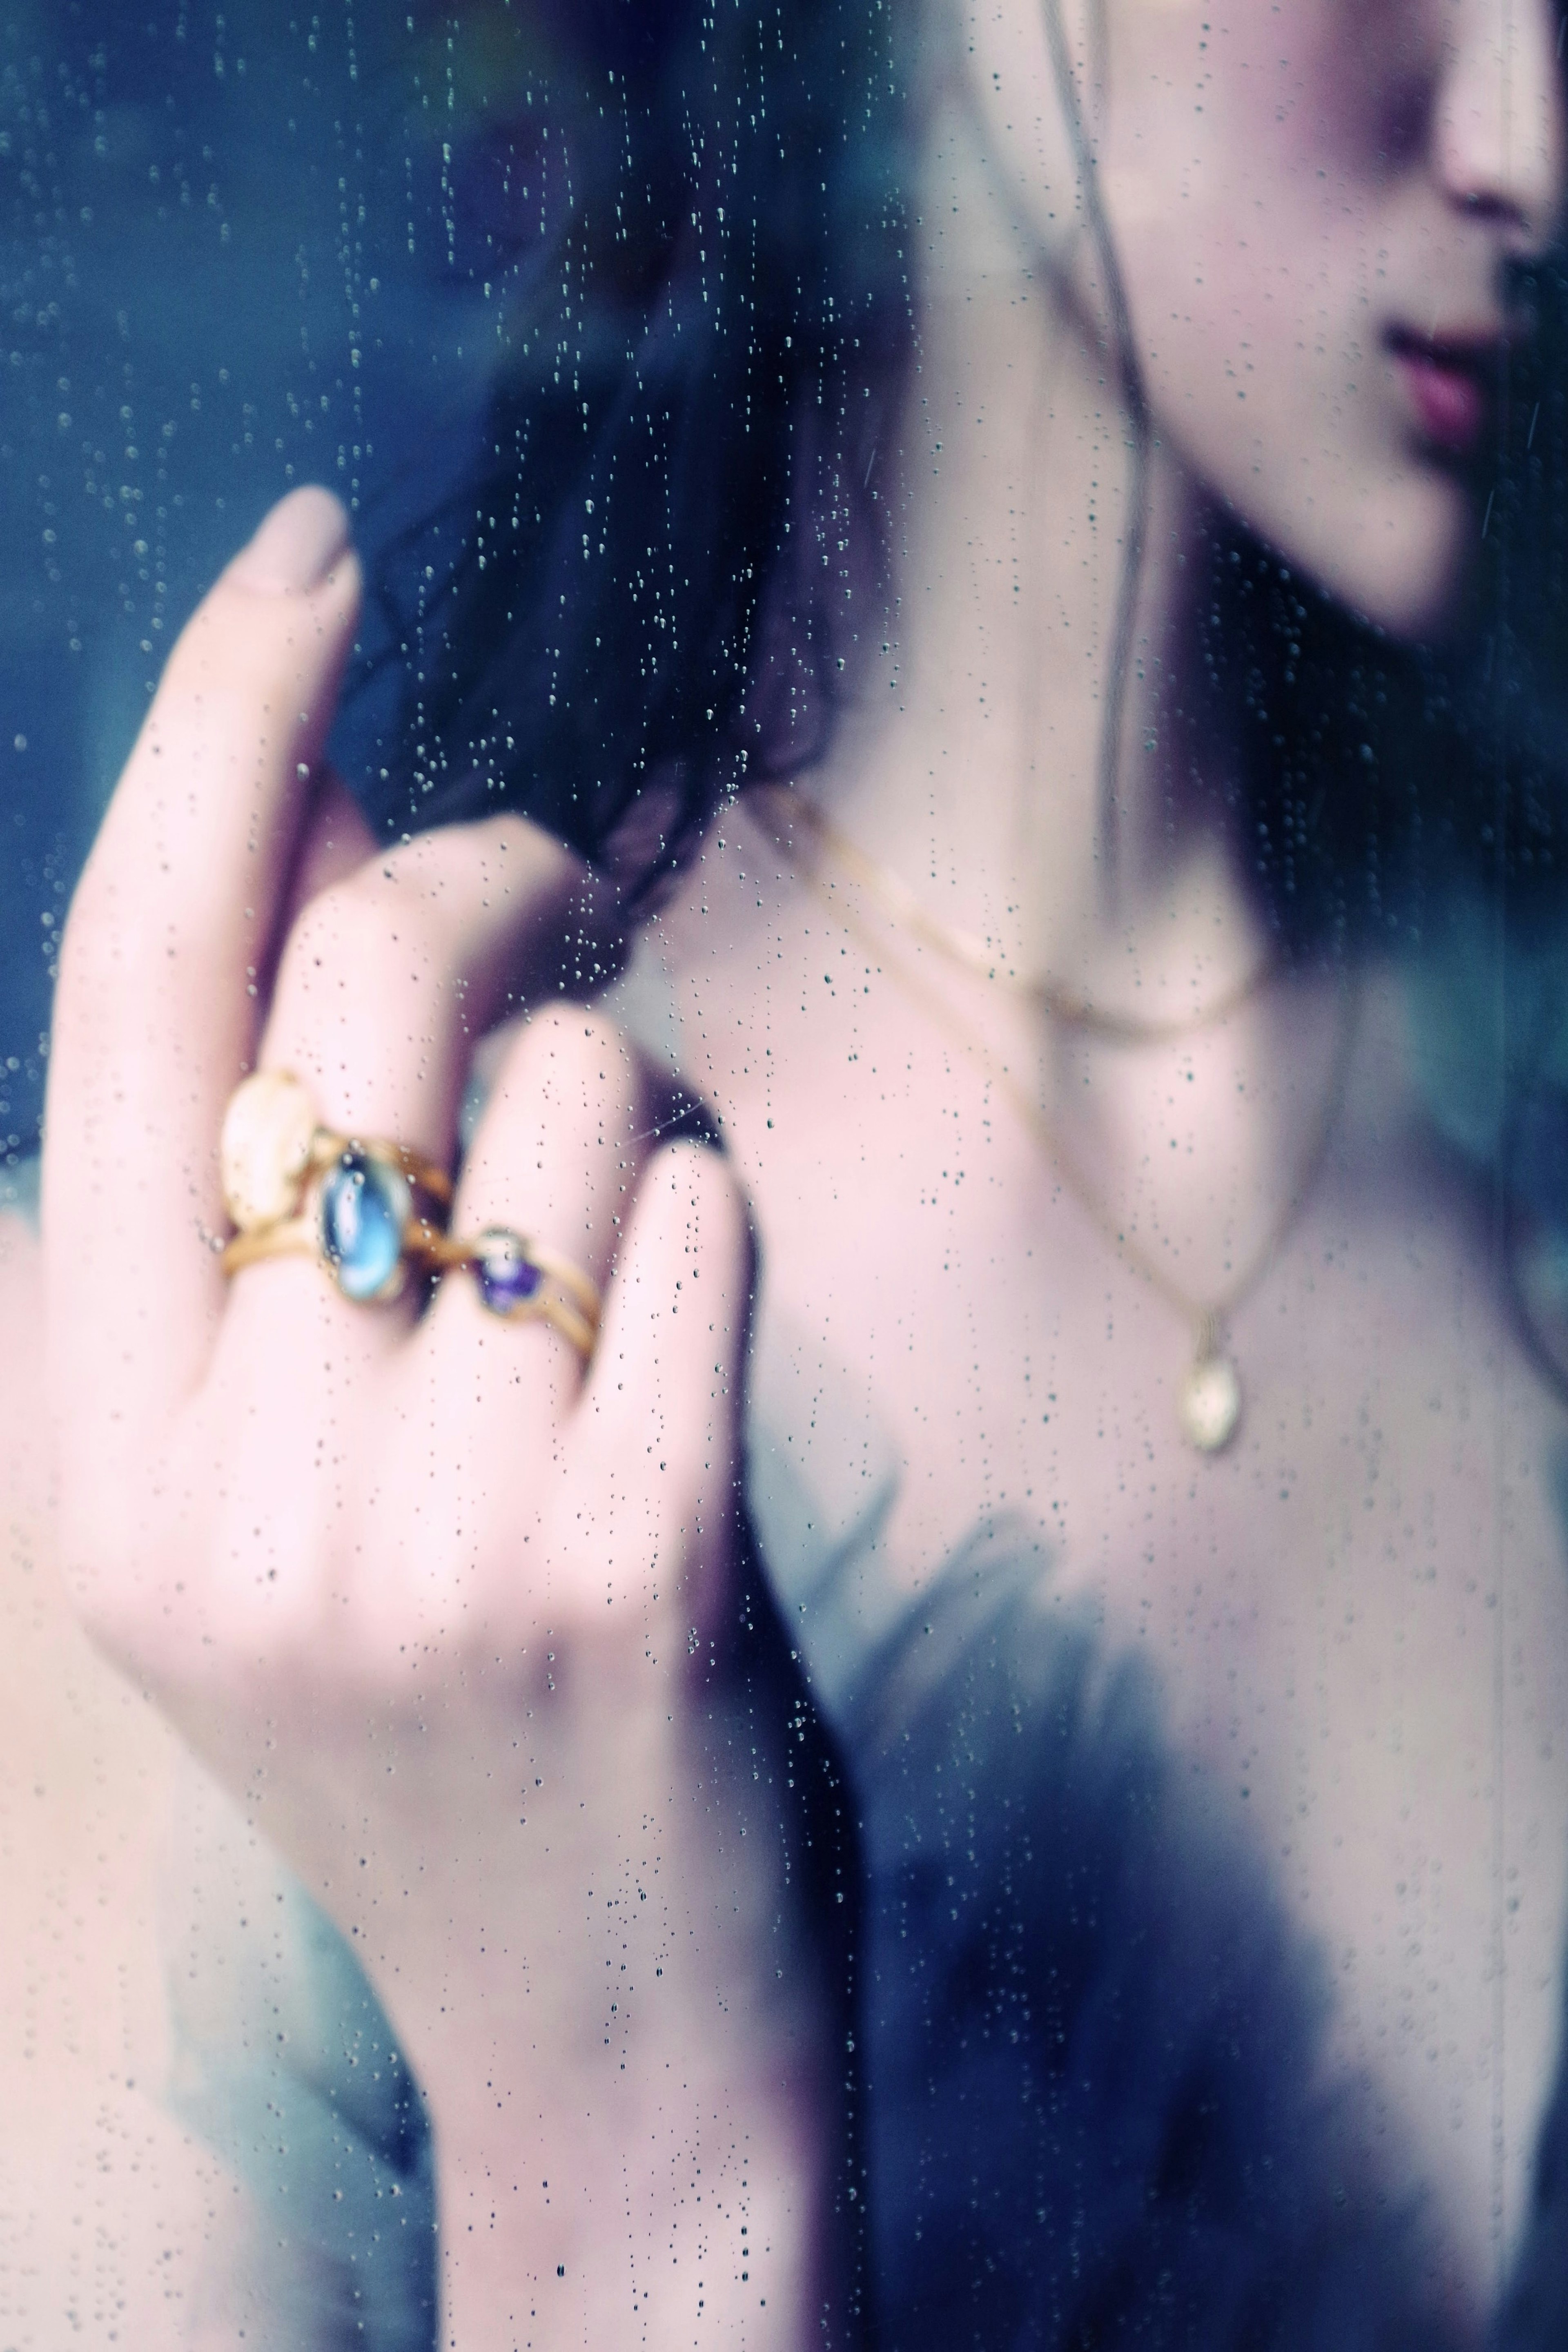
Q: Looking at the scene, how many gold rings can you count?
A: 4